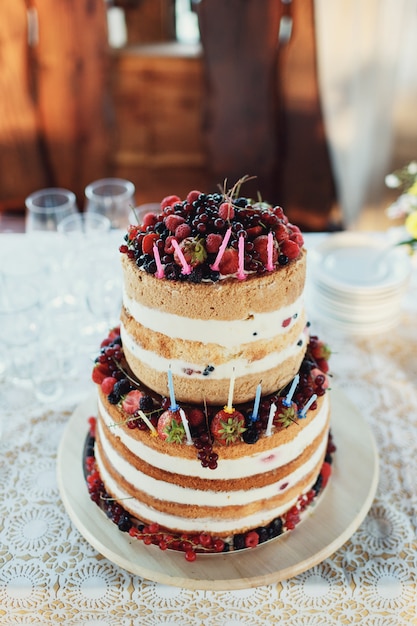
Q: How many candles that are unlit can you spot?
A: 13